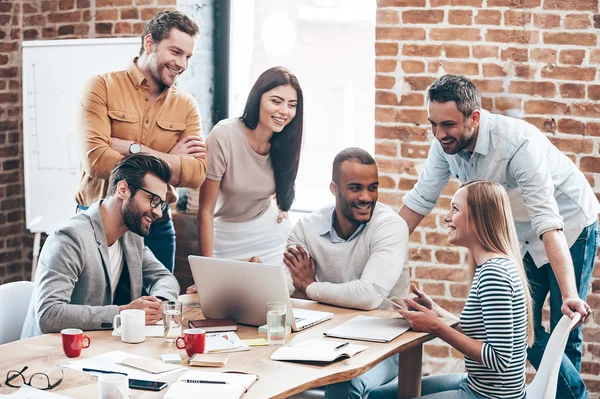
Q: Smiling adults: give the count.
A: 6